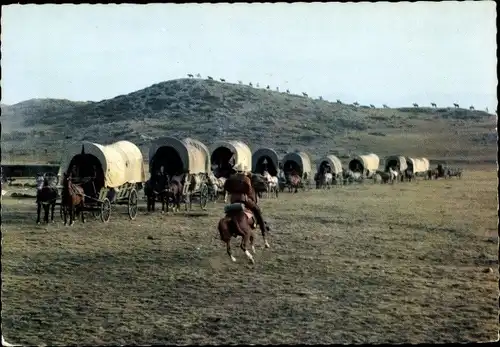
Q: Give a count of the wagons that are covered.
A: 9